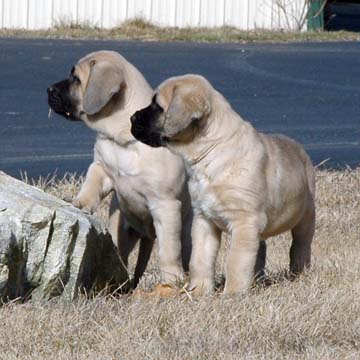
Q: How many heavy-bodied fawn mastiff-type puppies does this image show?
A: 2